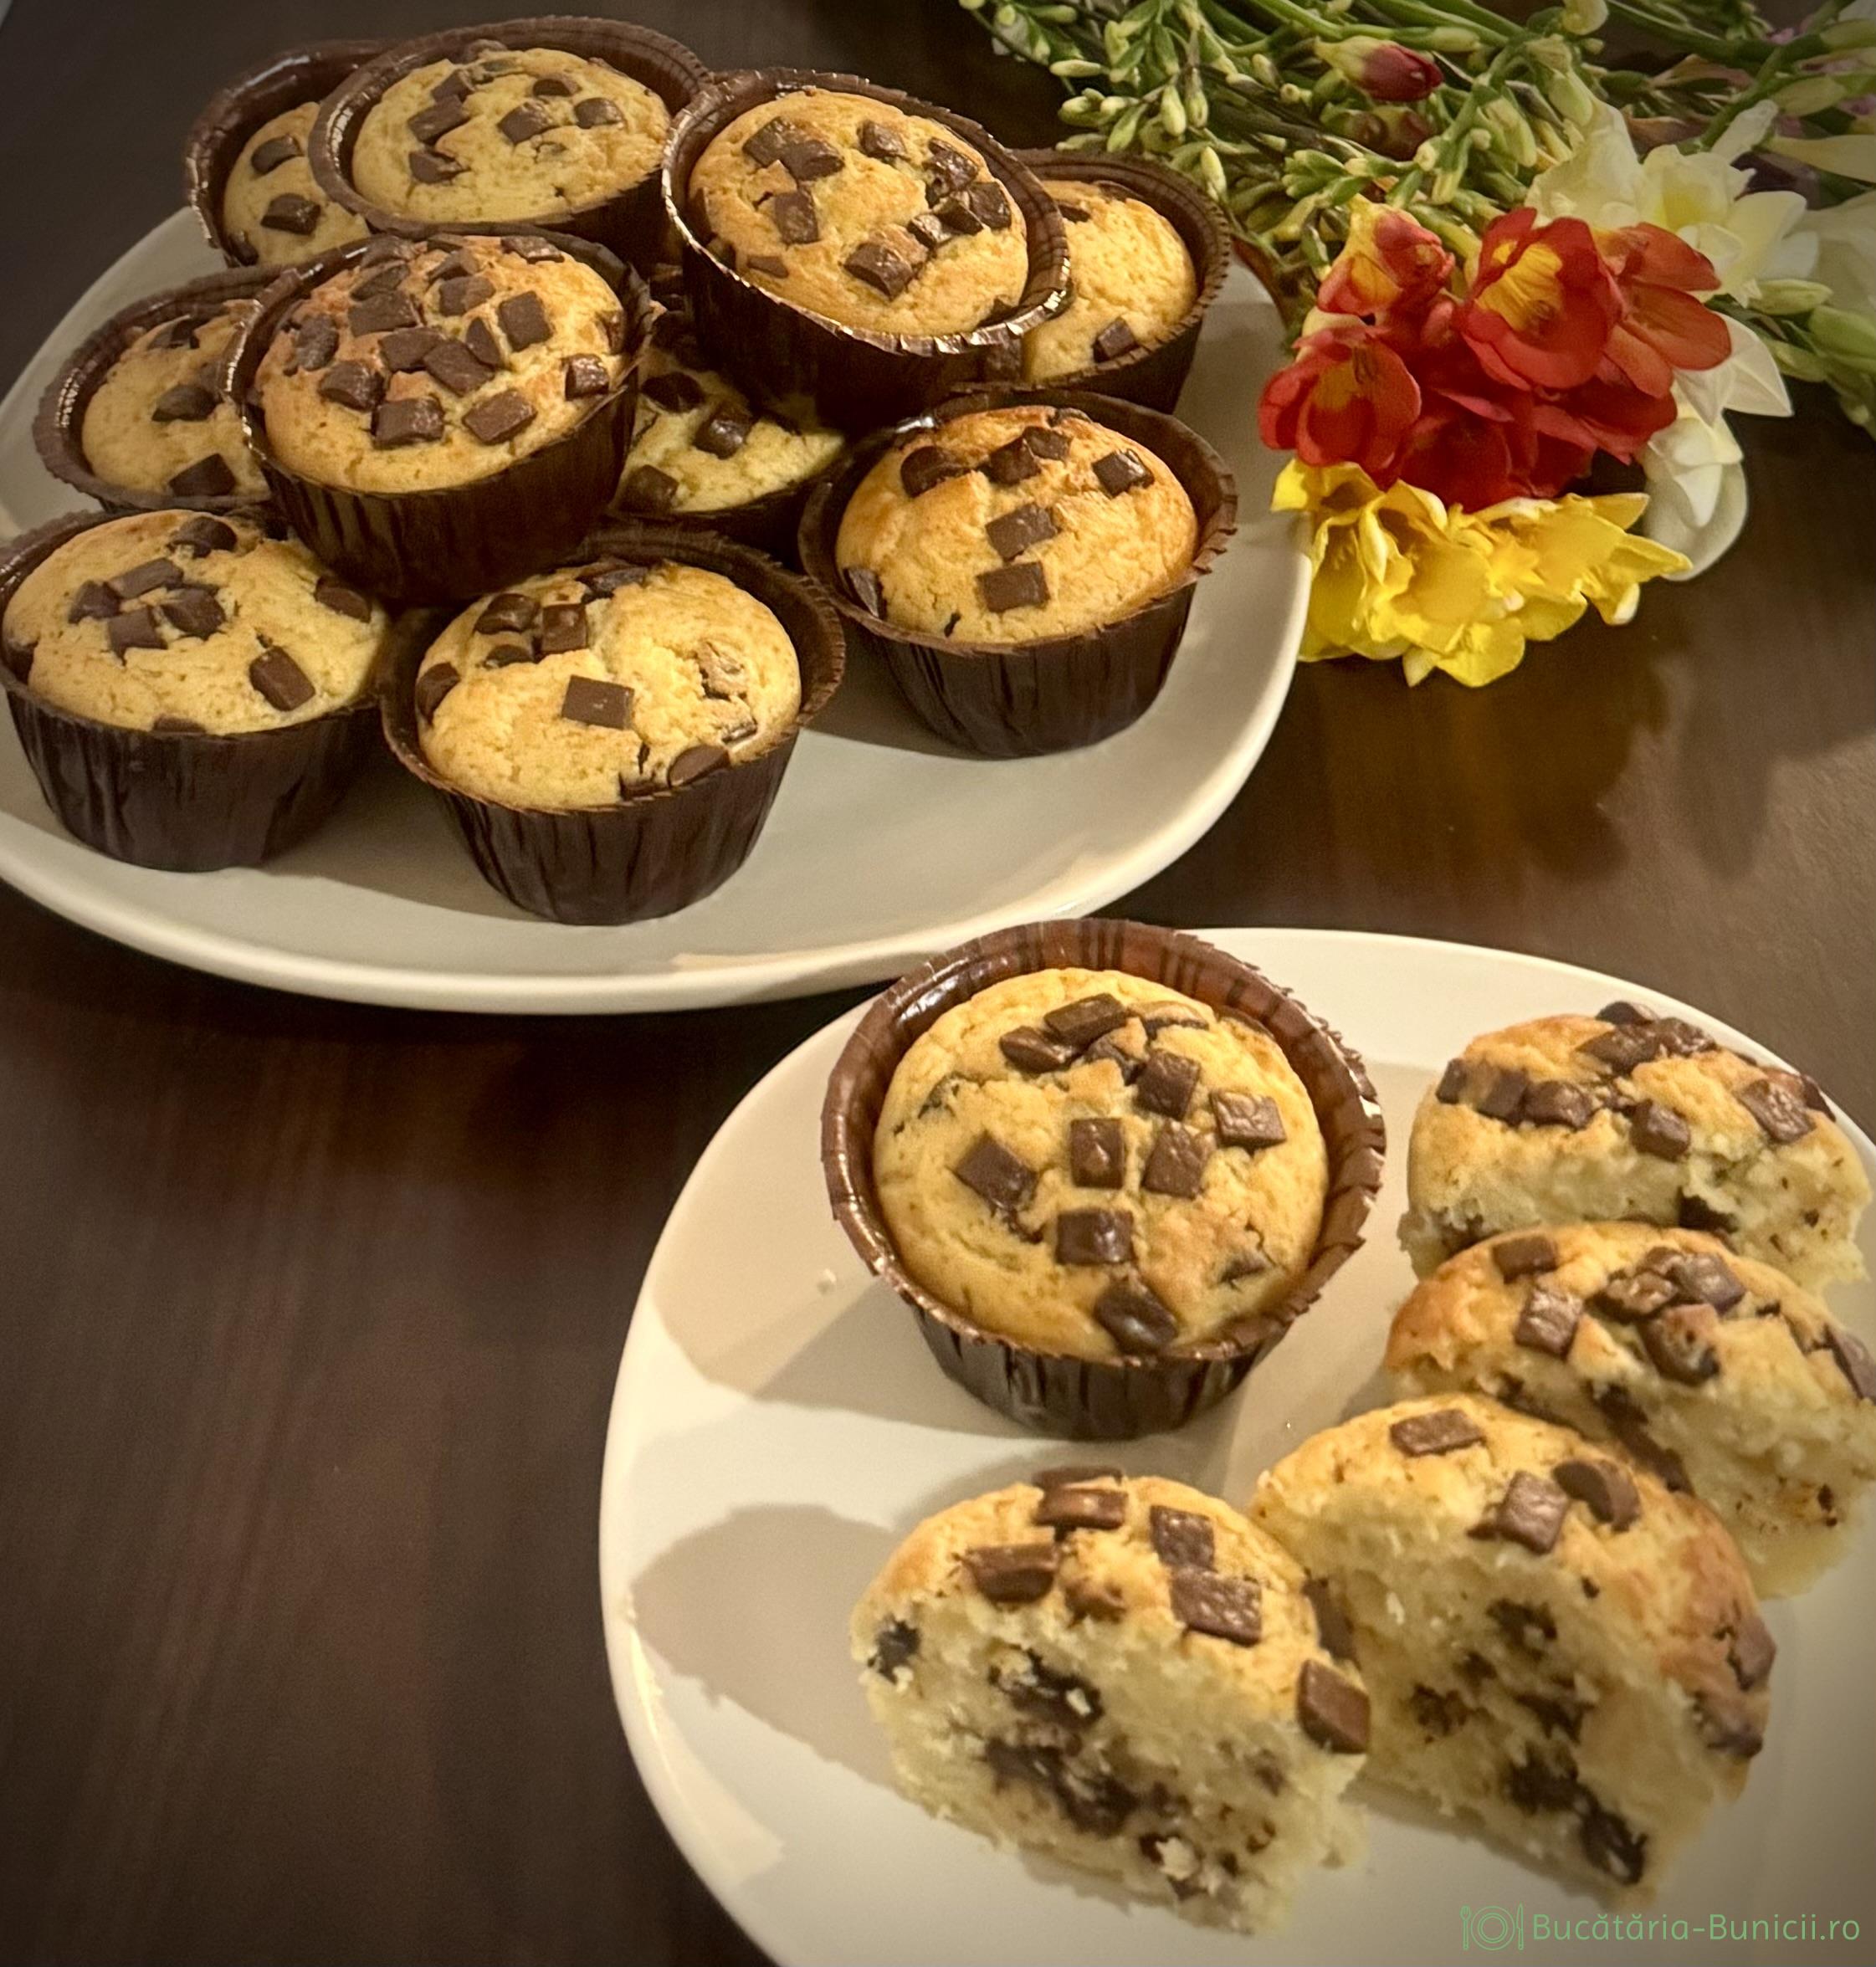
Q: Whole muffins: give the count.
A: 11